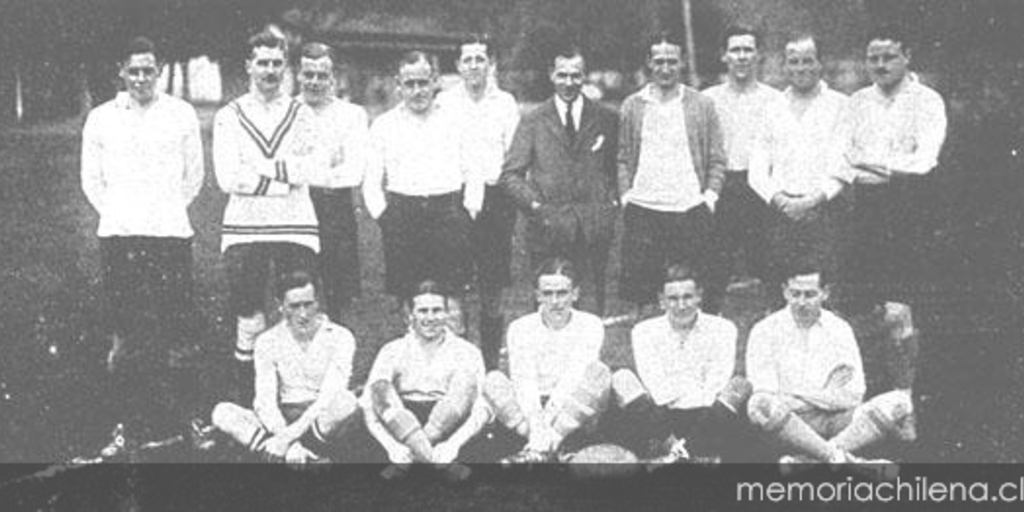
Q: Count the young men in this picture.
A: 15